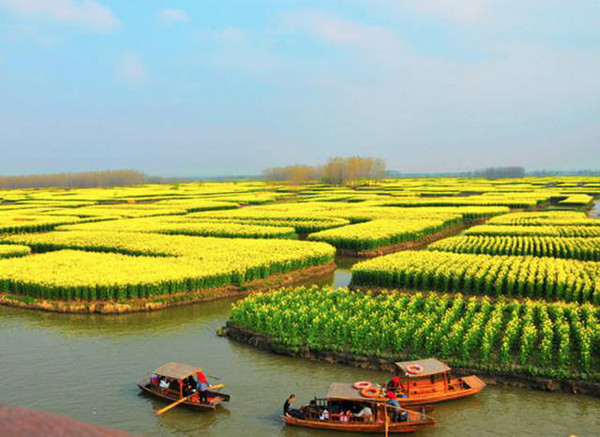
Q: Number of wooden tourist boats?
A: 3